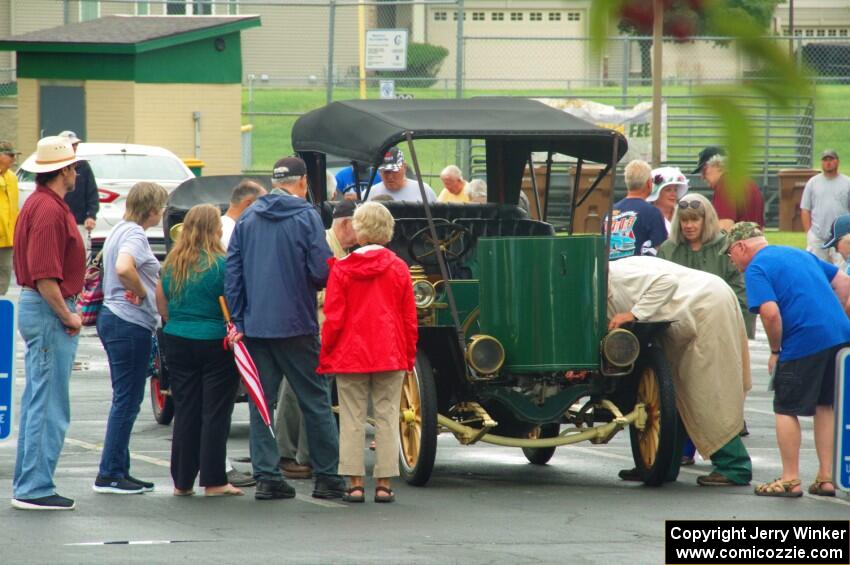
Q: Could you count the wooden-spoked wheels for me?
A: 2